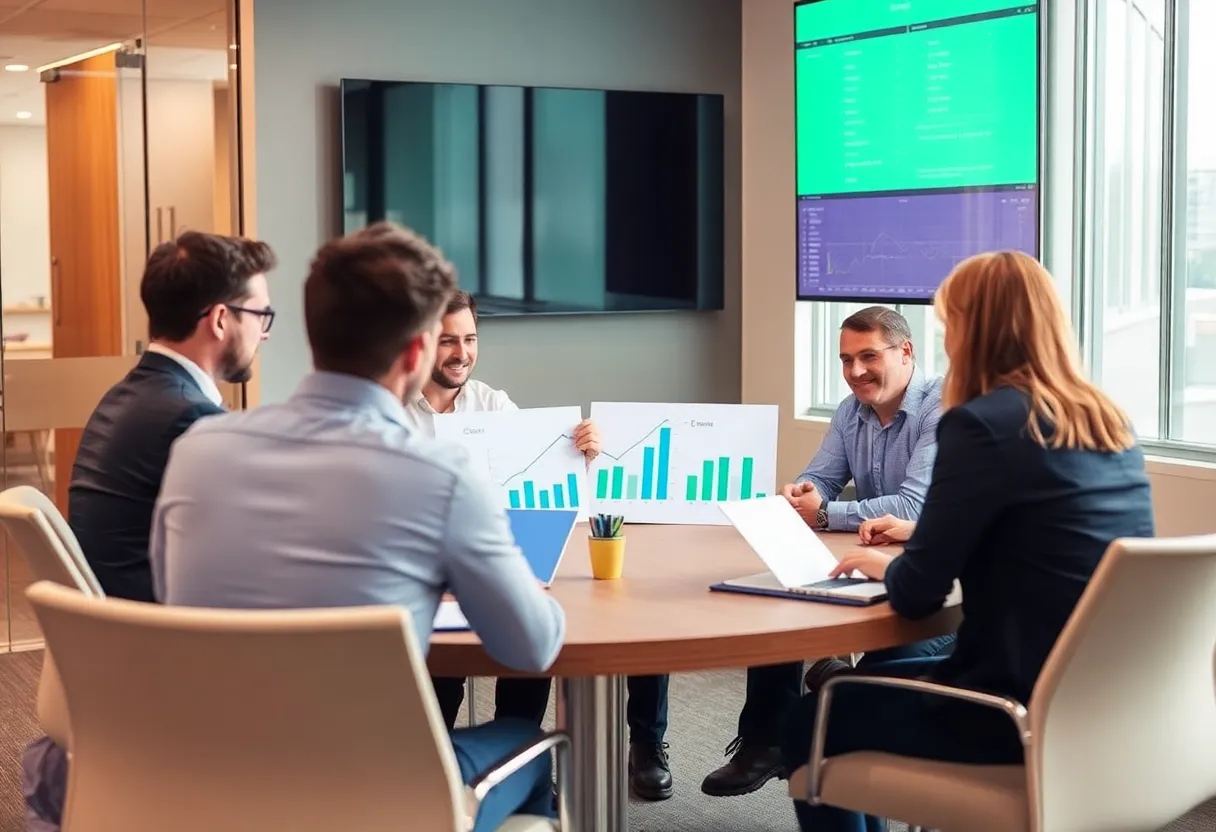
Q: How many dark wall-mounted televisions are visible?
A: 1